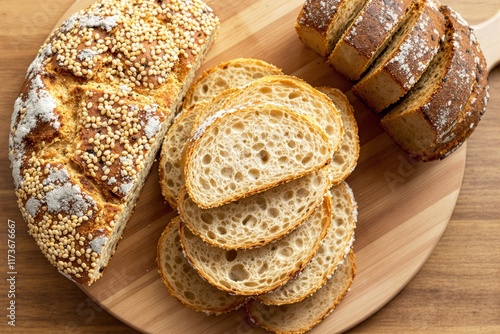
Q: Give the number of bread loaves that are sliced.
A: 2